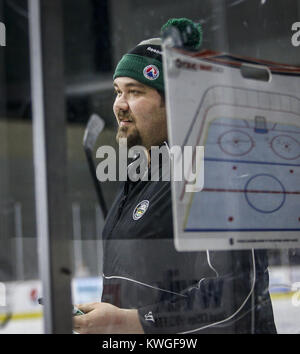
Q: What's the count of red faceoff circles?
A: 2